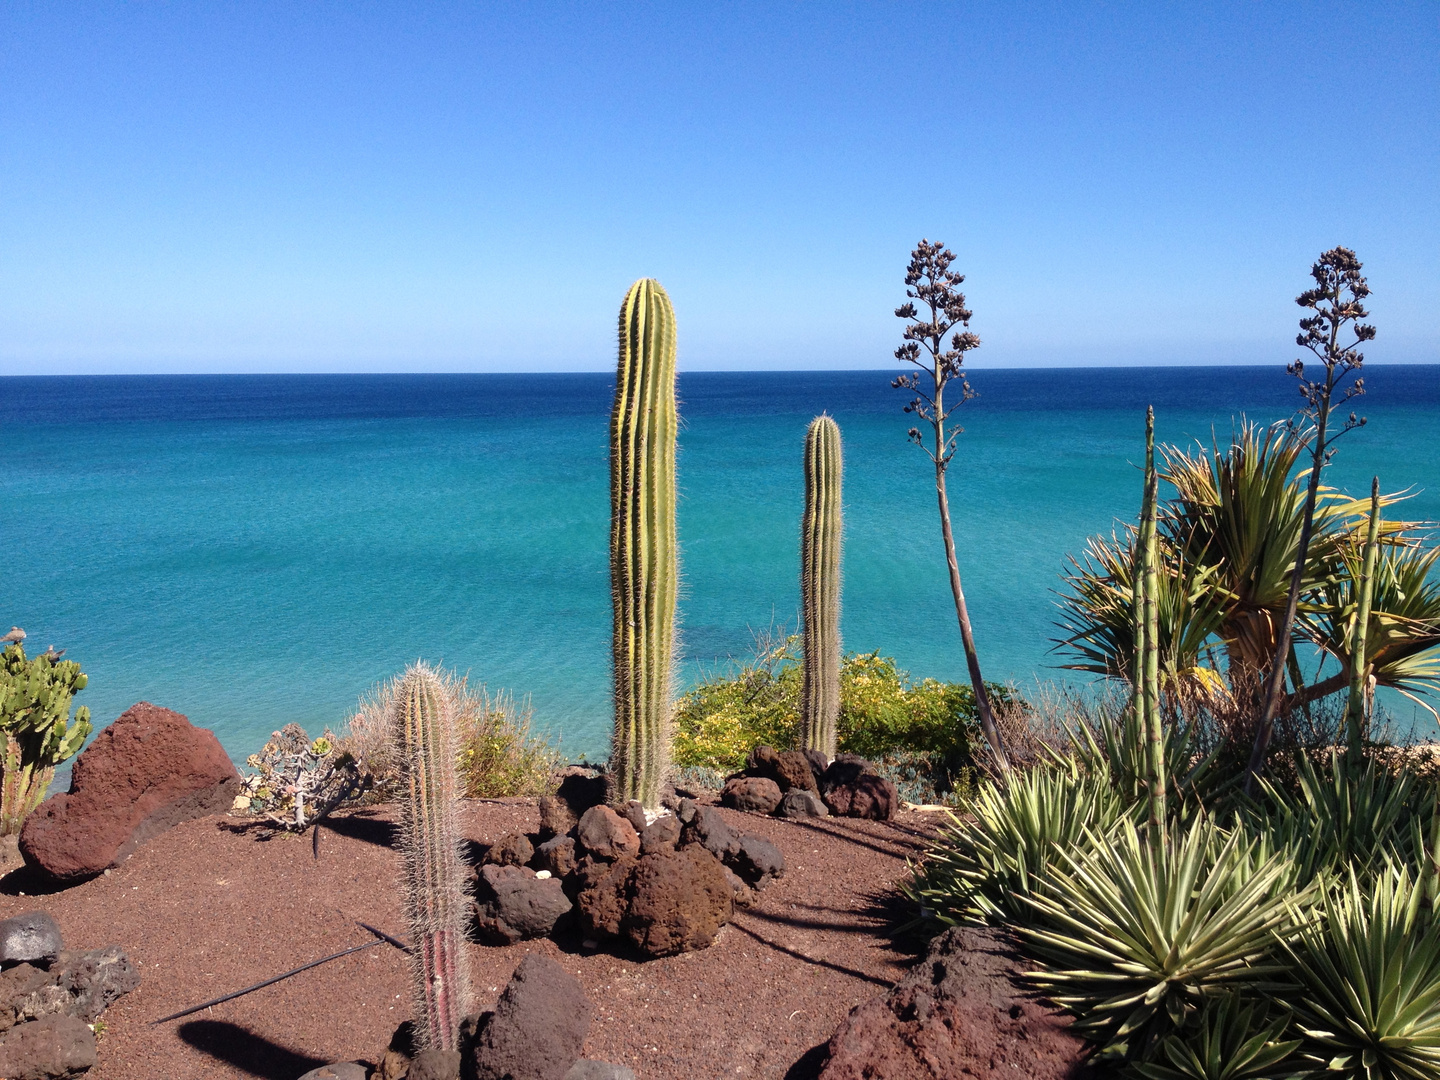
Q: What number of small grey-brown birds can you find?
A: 2